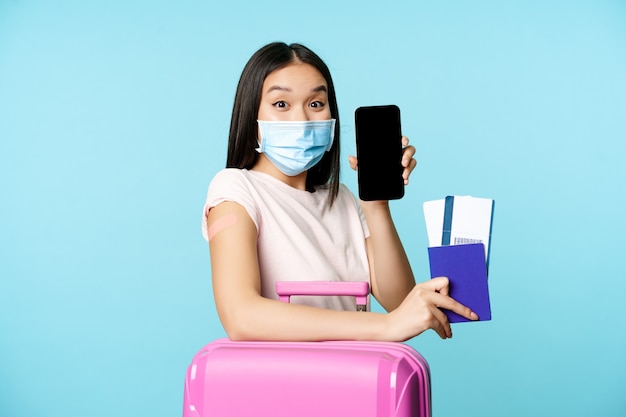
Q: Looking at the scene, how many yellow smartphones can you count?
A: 0